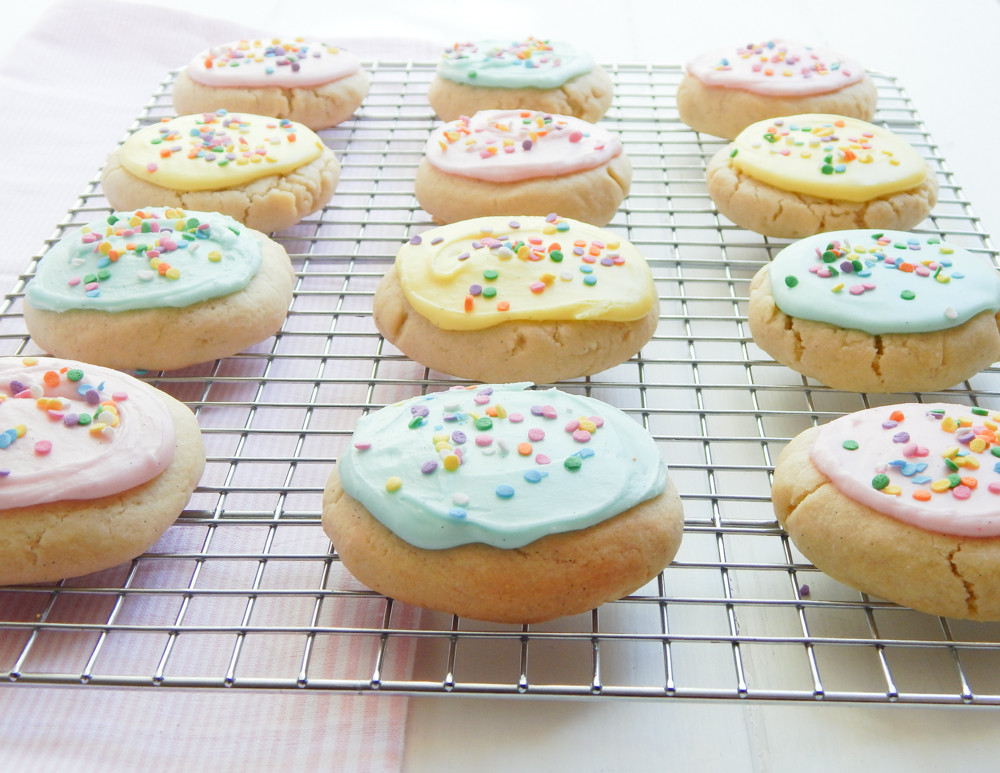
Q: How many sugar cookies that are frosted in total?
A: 12